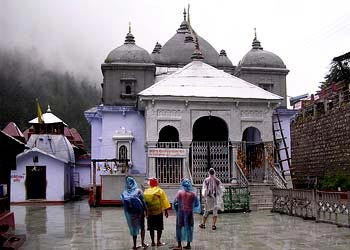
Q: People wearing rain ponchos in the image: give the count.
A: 4